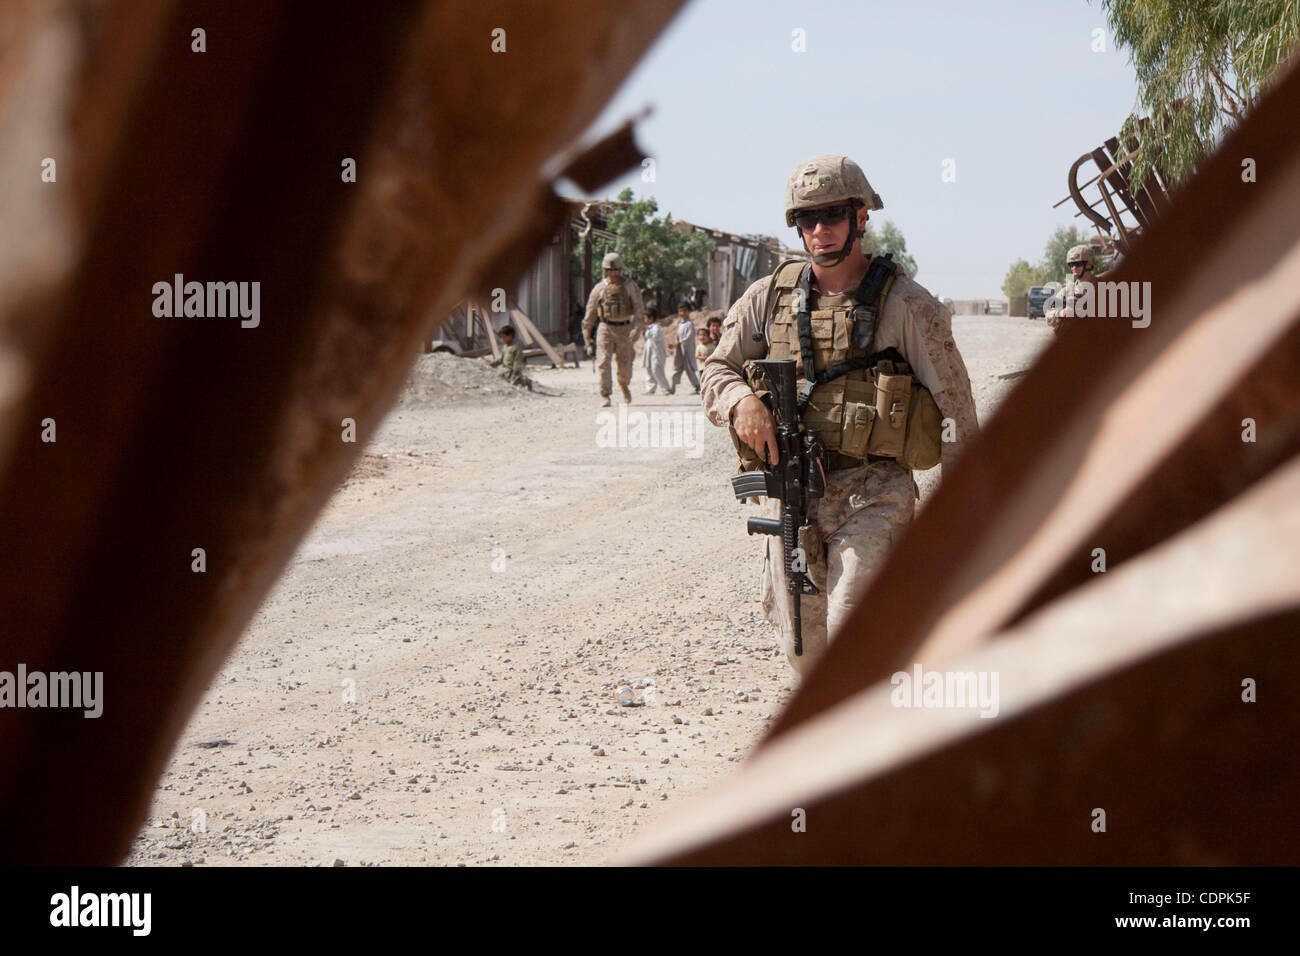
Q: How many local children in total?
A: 5